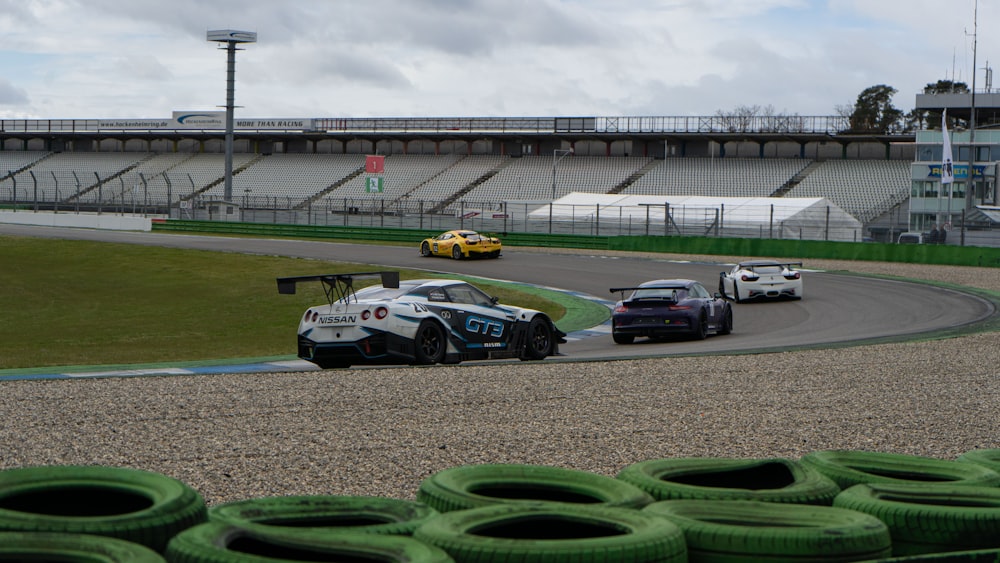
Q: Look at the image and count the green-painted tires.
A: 11